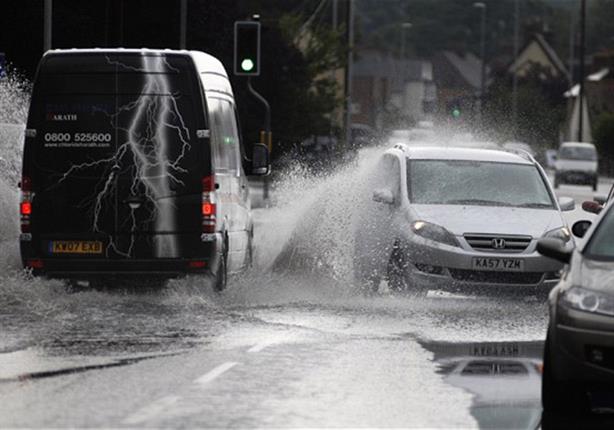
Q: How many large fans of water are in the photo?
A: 2